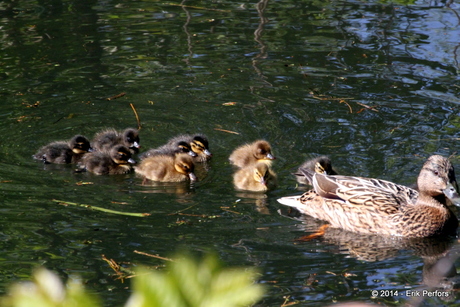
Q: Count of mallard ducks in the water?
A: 10